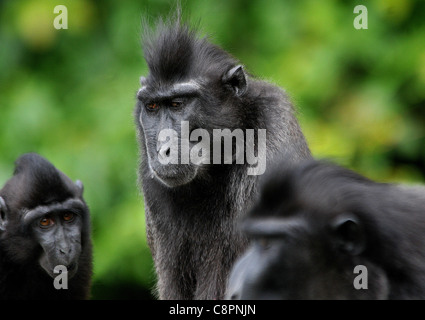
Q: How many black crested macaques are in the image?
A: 3